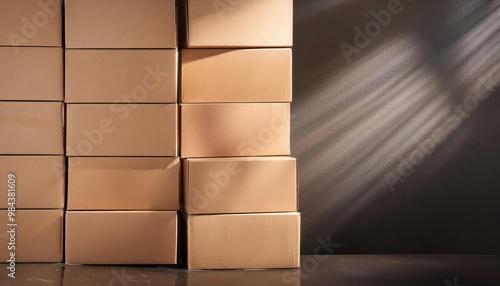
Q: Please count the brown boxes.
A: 15